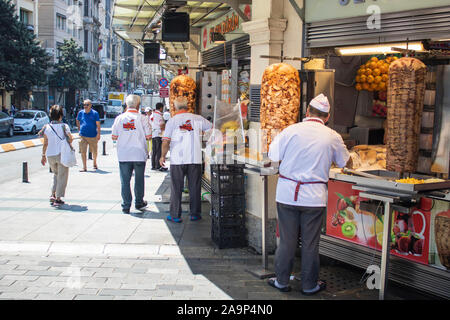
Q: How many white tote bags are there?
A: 1